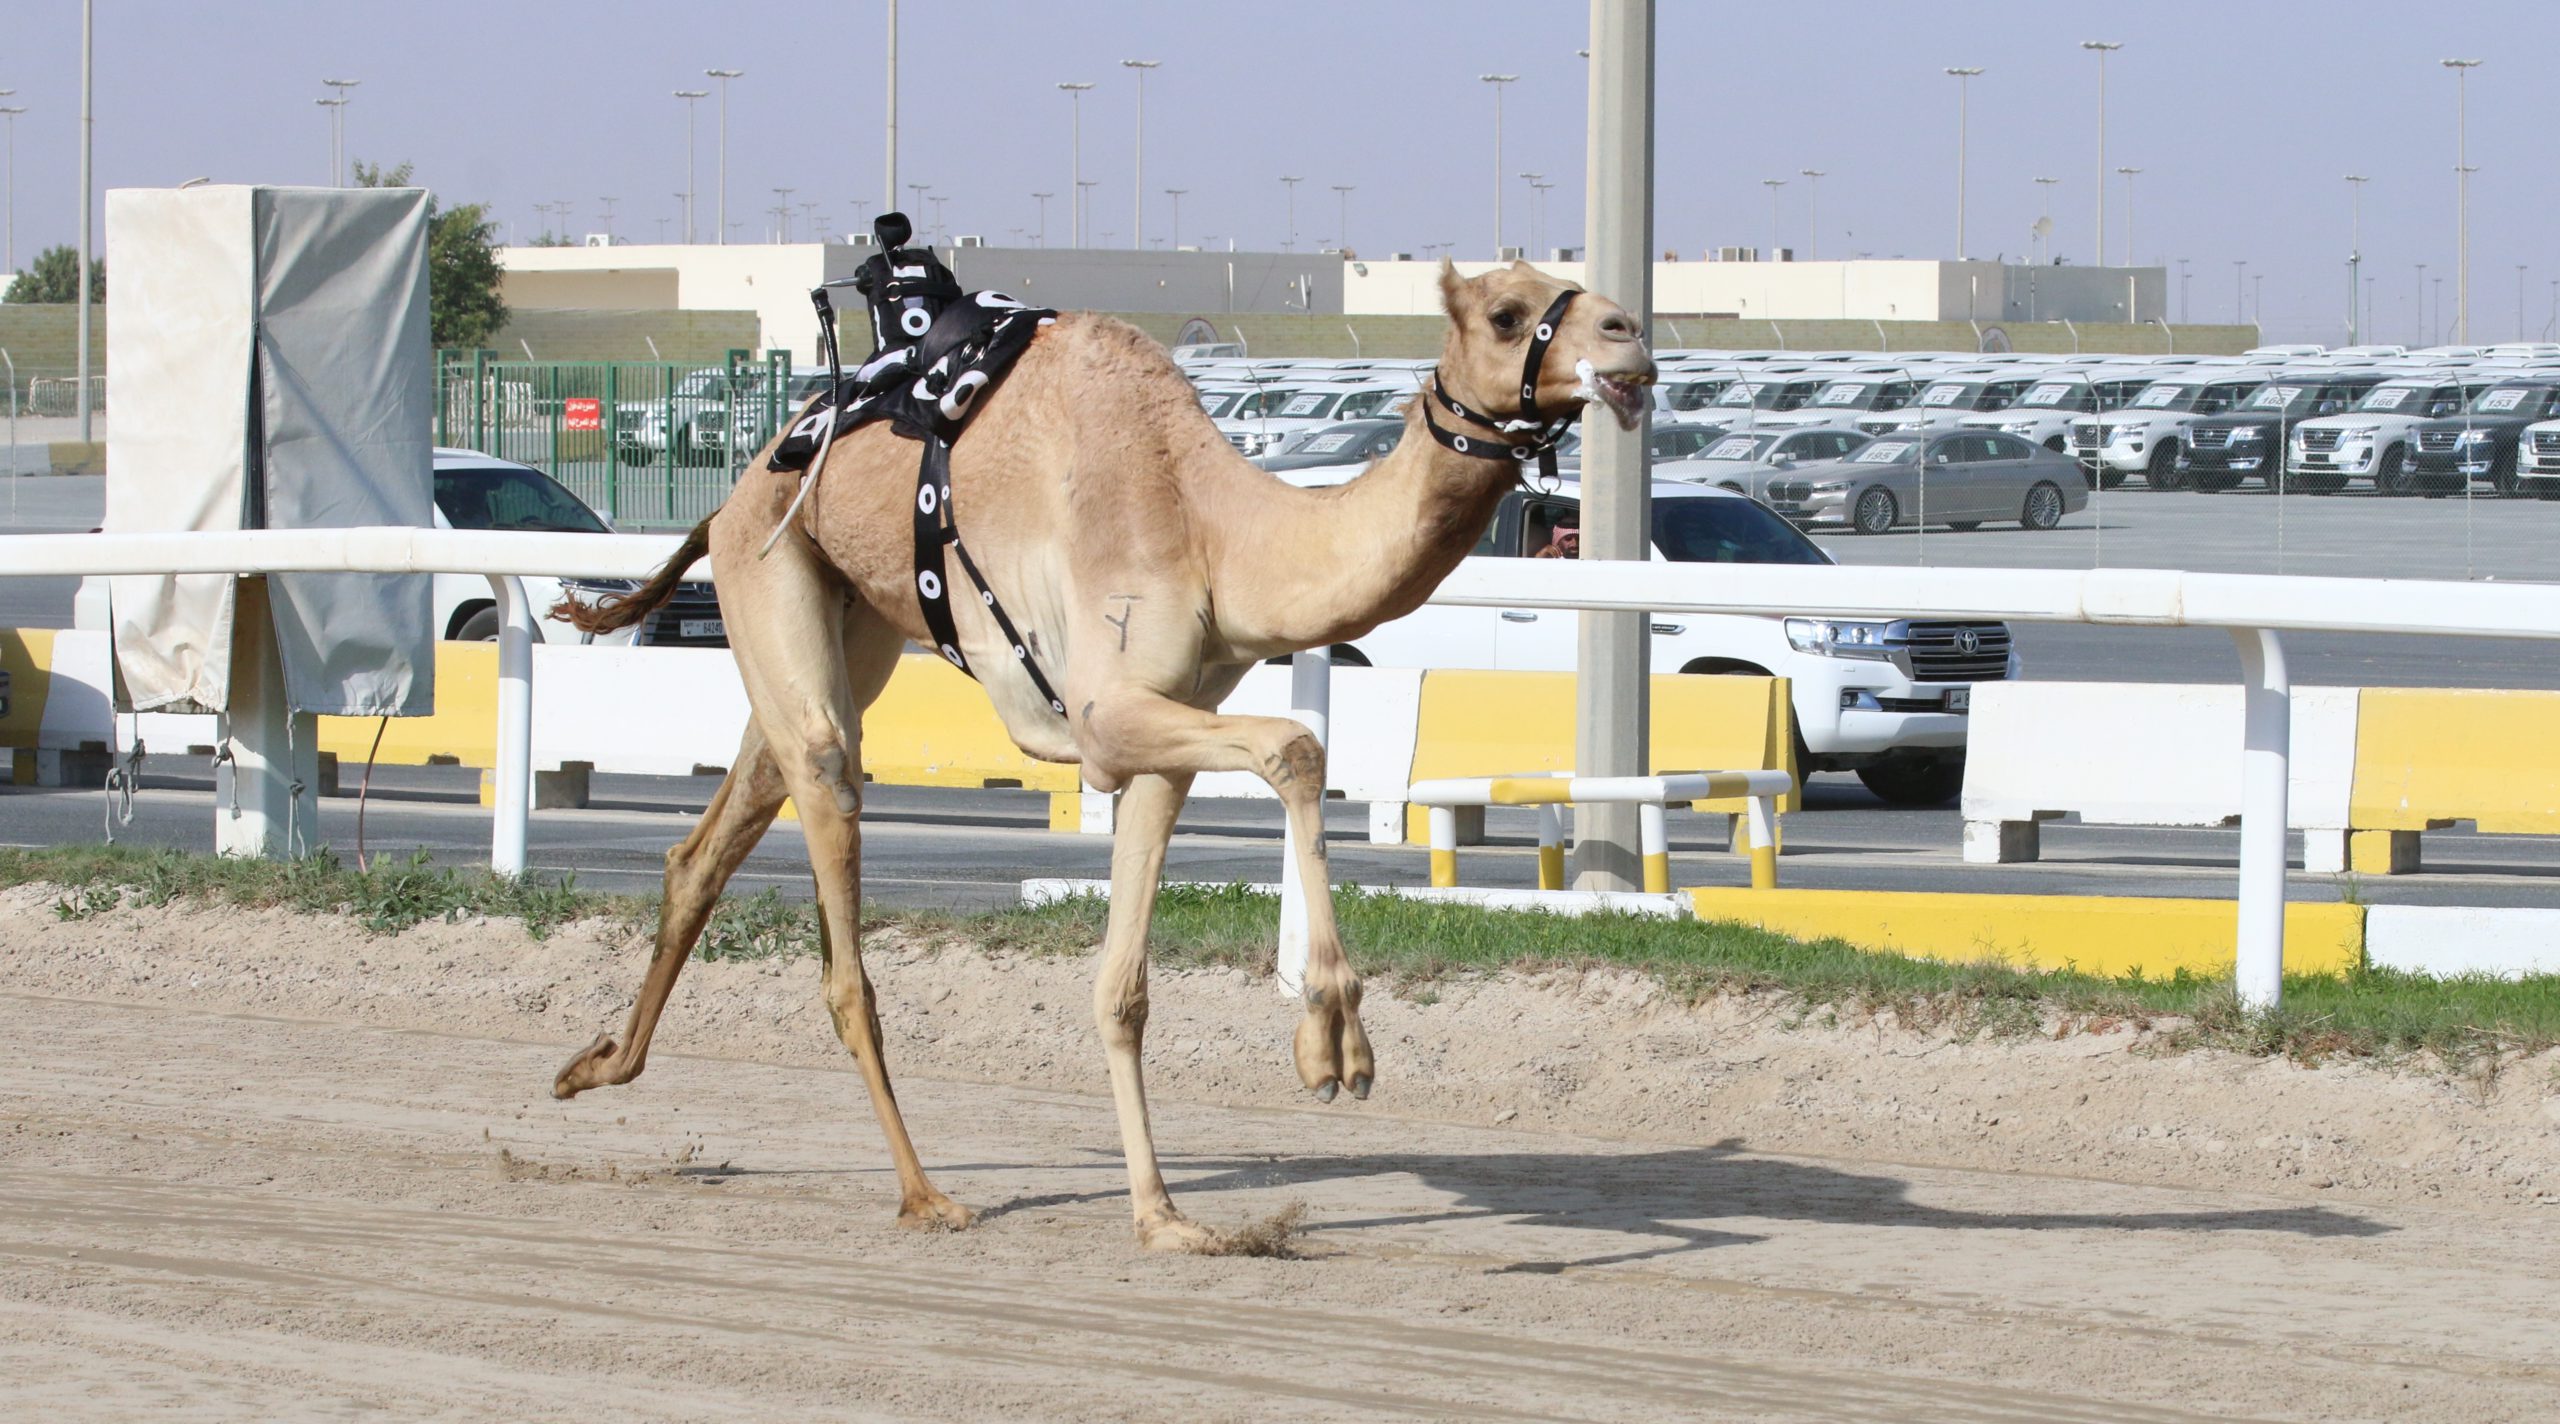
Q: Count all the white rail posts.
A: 3